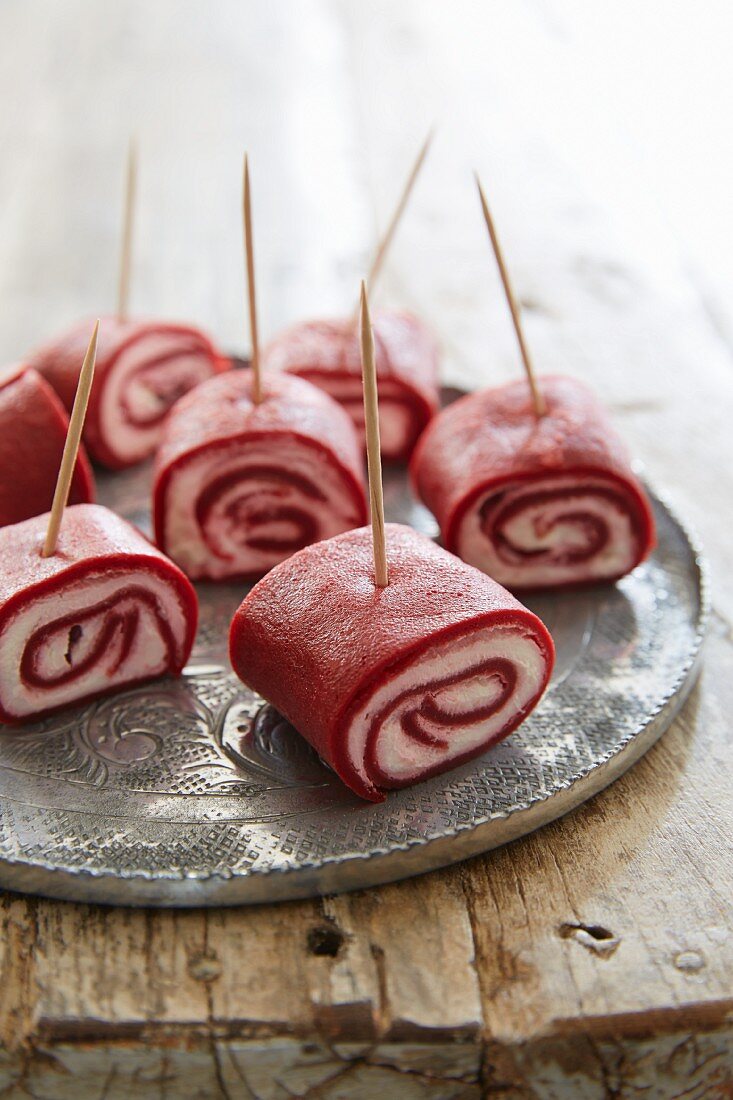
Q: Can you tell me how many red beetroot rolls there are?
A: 7